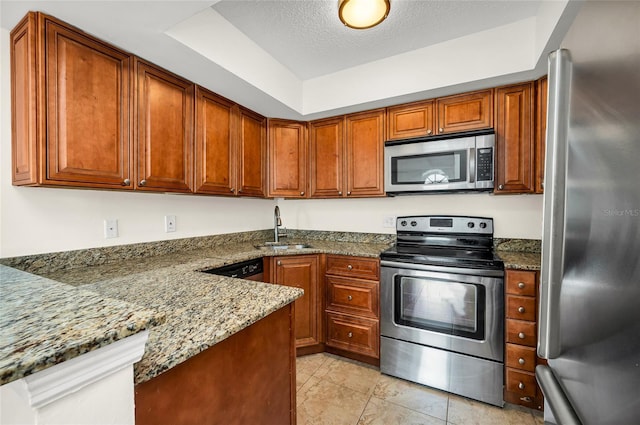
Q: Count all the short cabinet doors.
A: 2